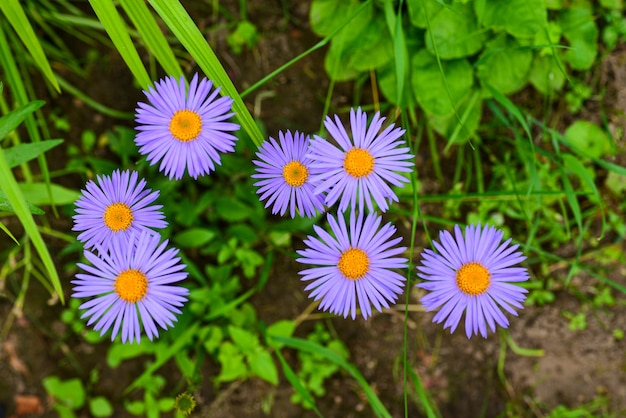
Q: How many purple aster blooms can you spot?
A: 7